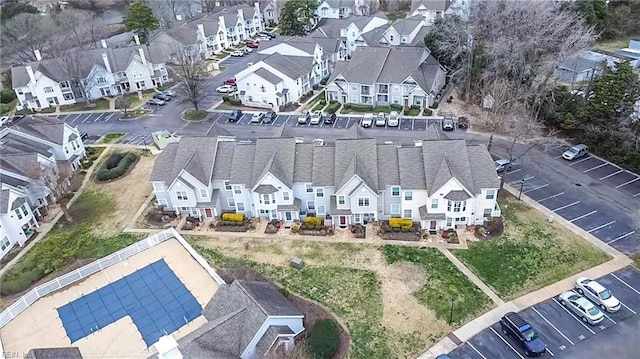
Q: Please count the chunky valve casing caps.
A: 0